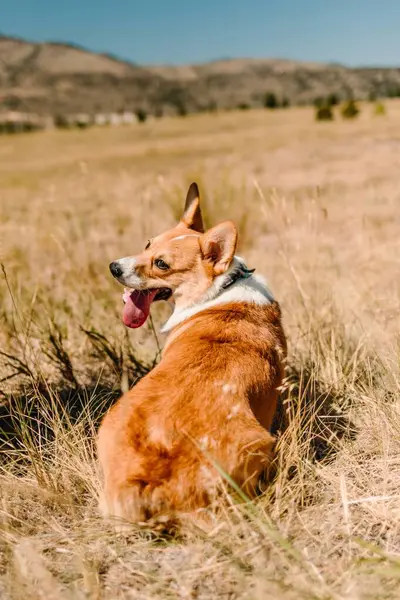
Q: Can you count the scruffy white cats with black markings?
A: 0